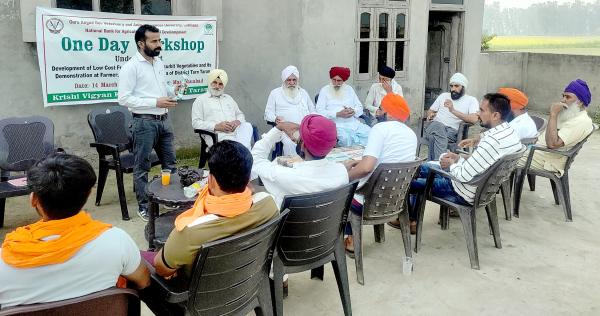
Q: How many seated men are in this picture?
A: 12